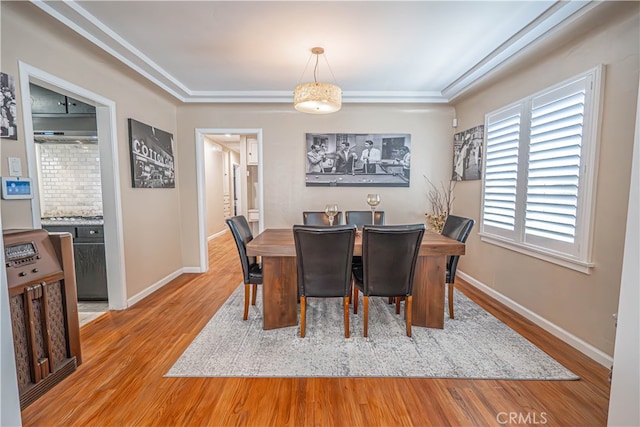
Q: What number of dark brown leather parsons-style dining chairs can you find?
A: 6